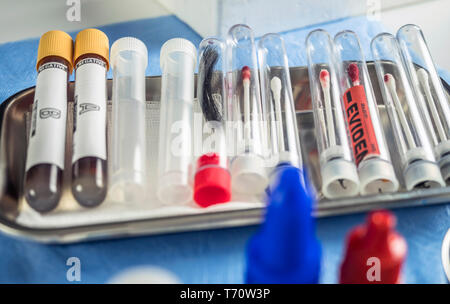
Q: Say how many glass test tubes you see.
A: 11